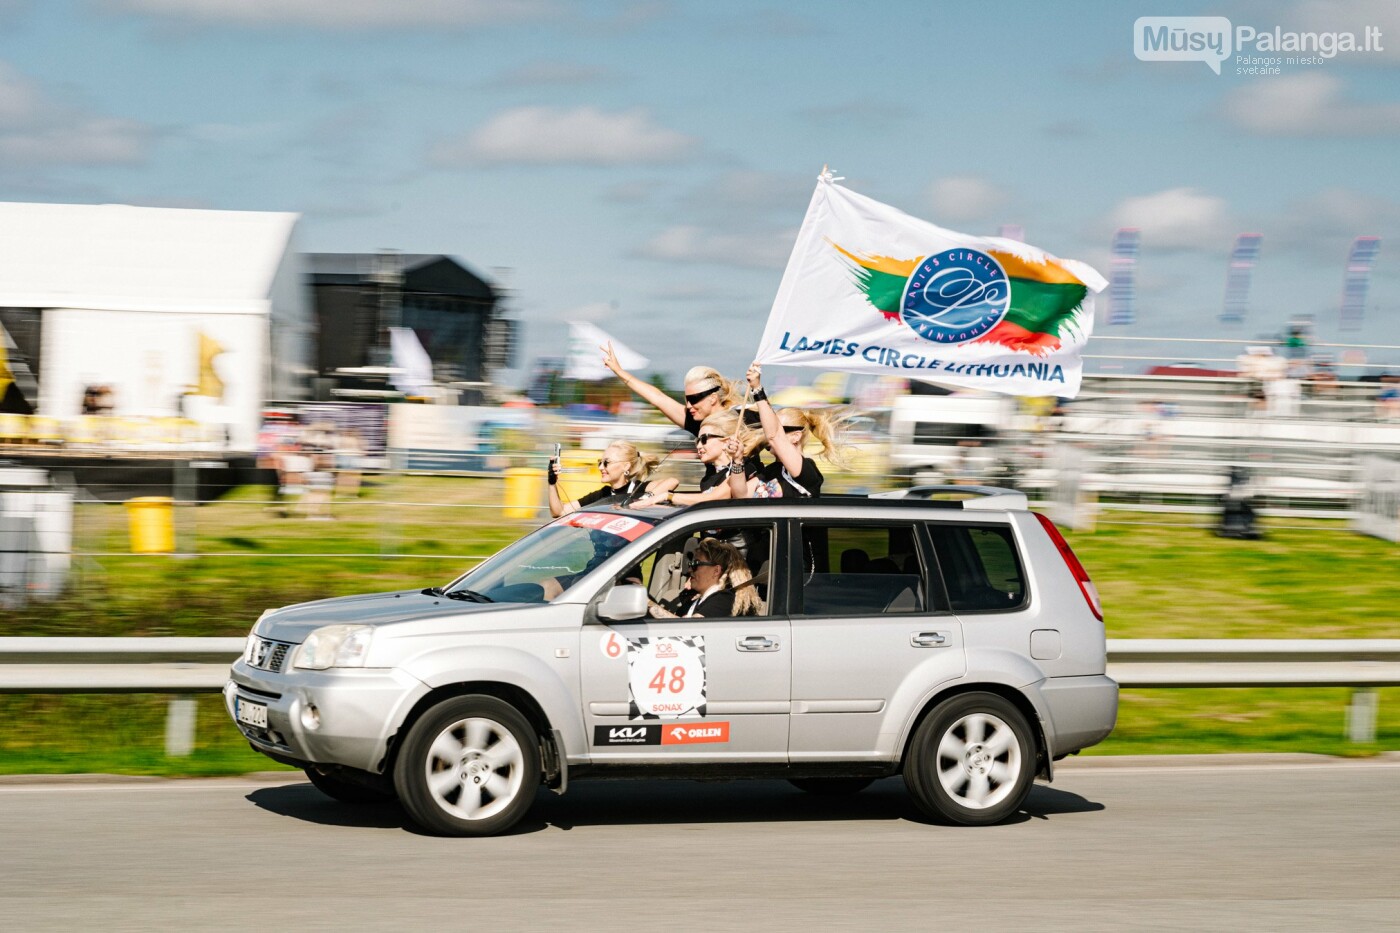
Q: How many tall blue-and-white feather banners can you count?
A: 3